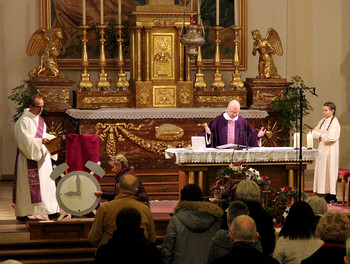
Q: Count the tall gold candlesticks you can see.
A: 6